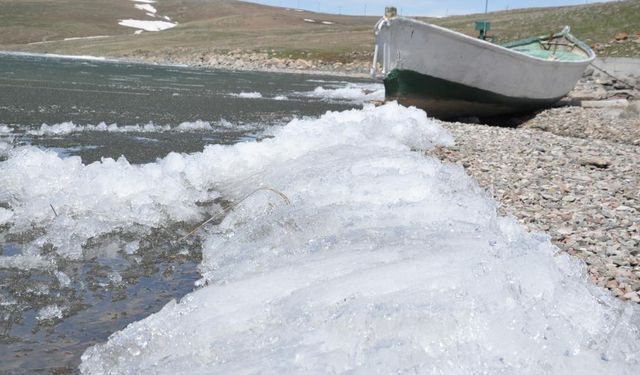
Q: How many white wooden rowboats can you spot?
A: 1